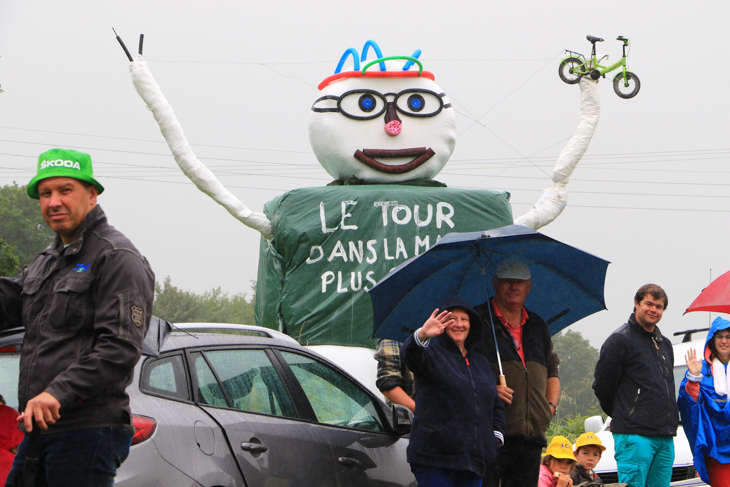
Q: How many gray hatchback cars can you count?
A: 1